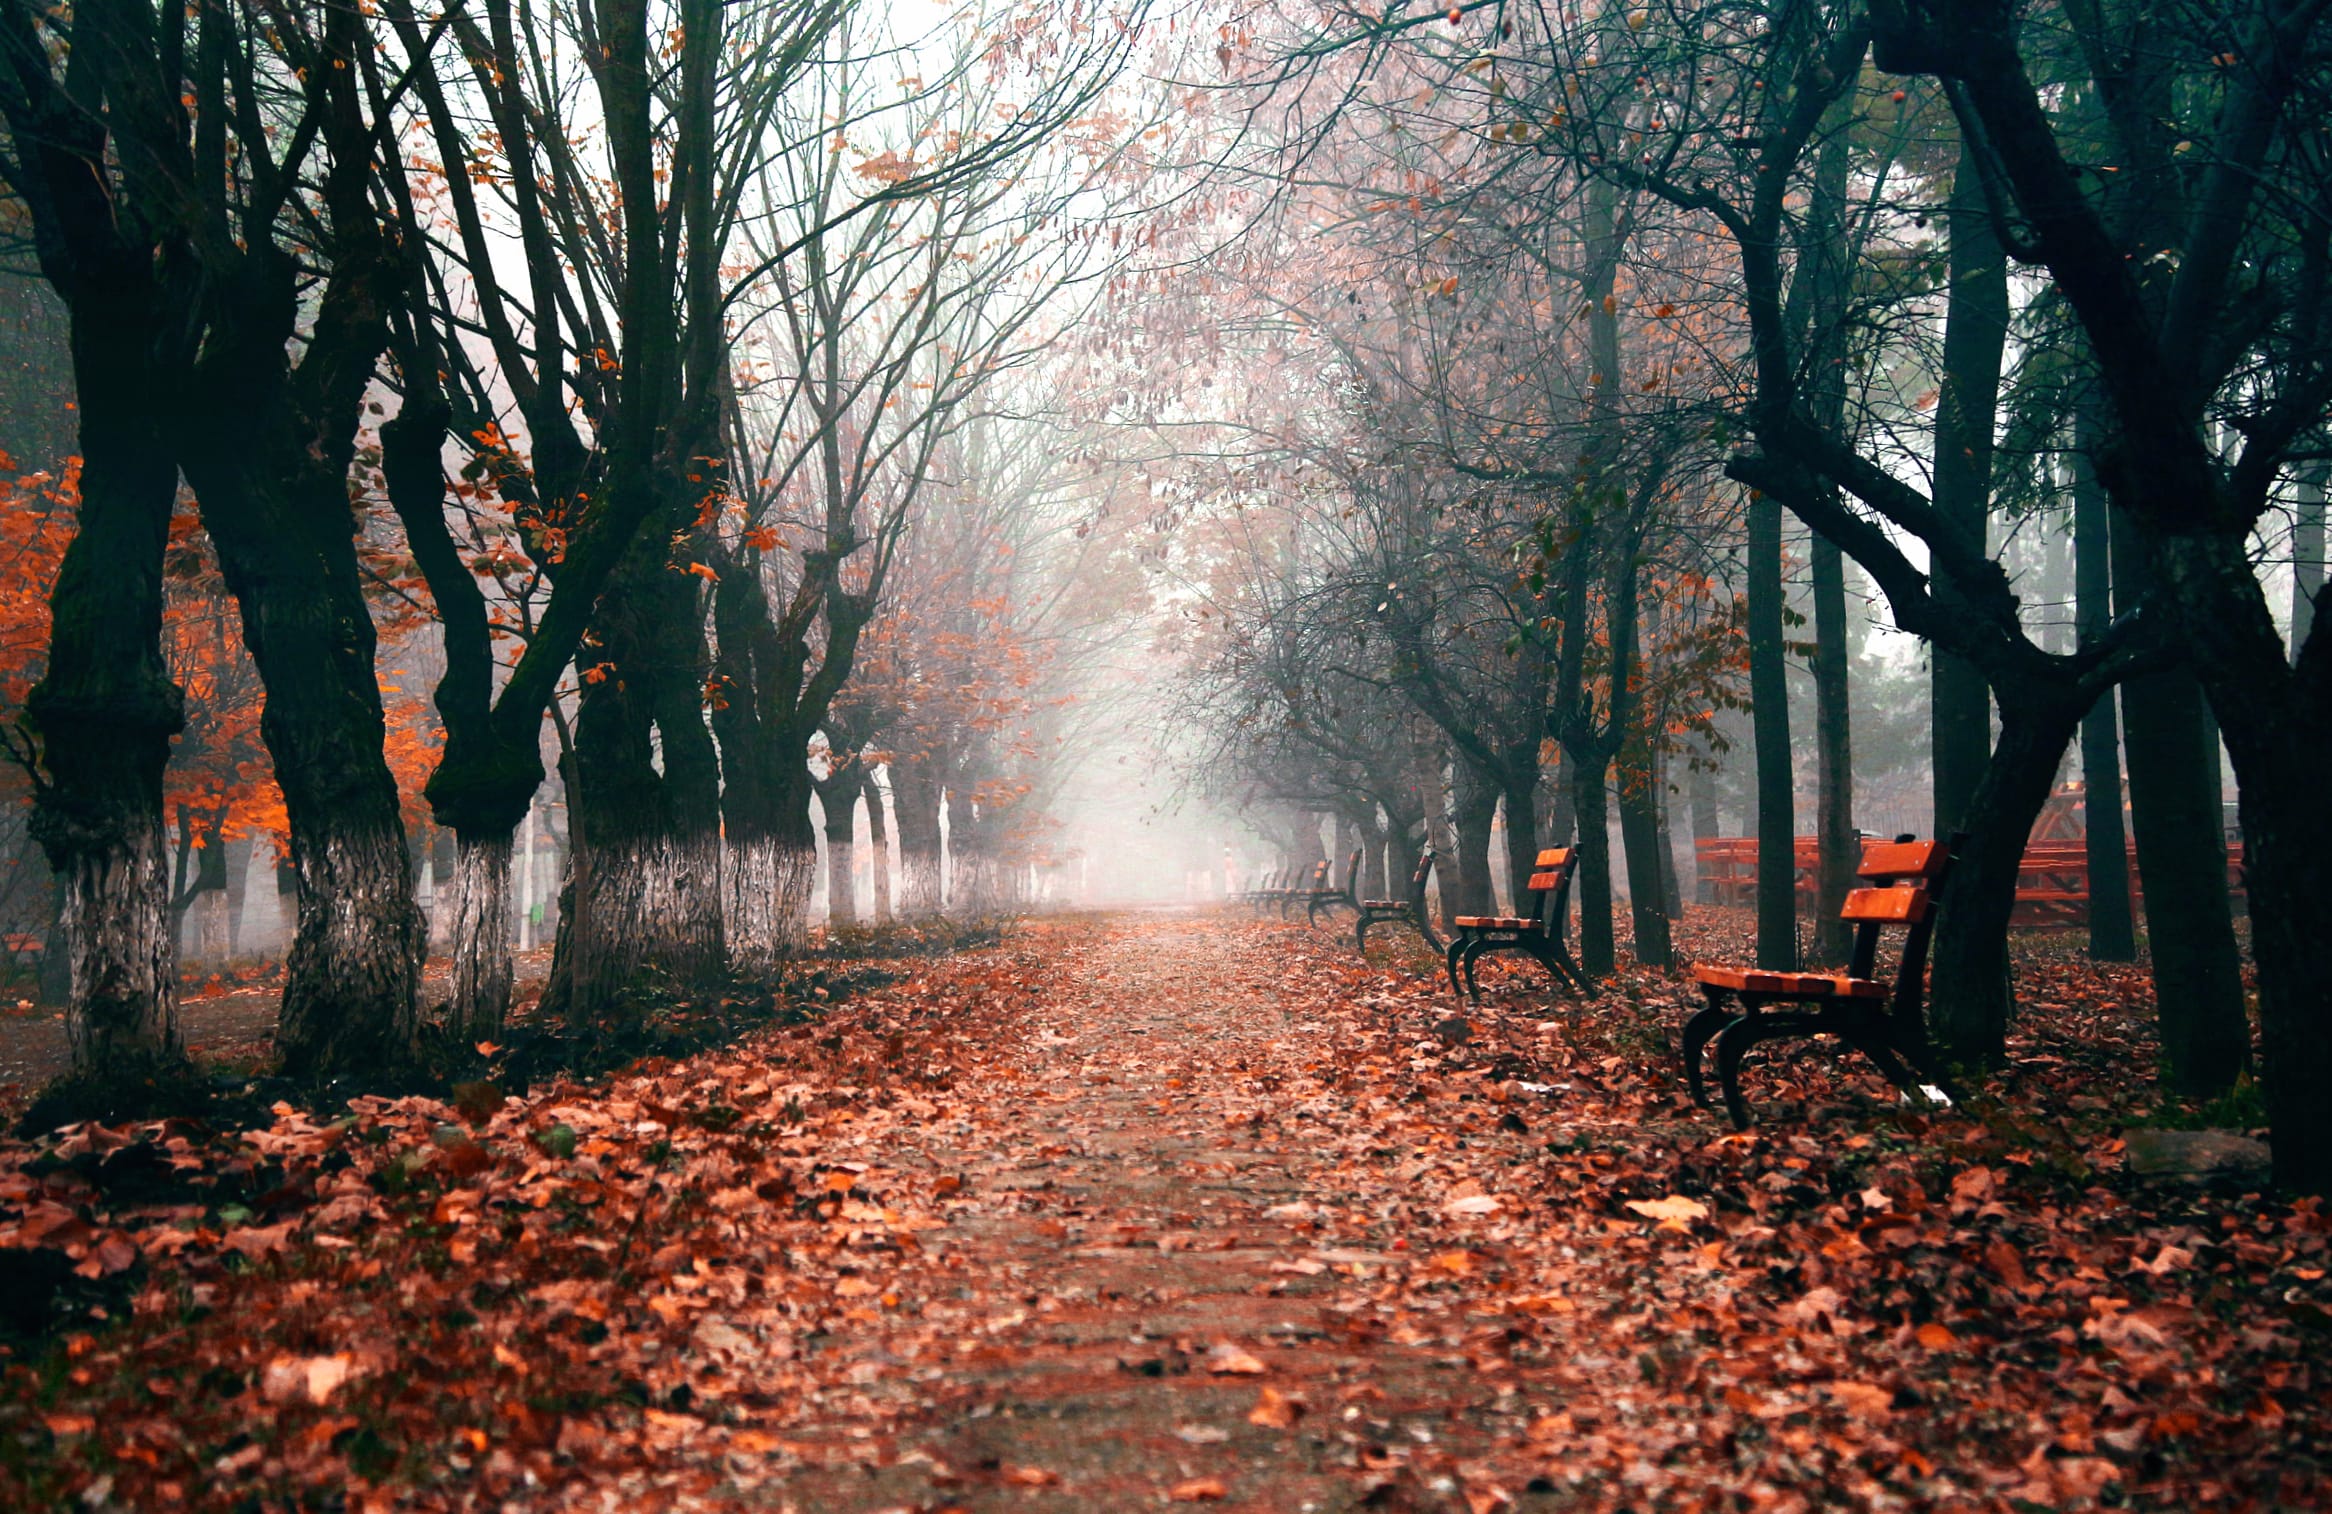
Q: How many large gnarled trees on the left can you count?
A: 5